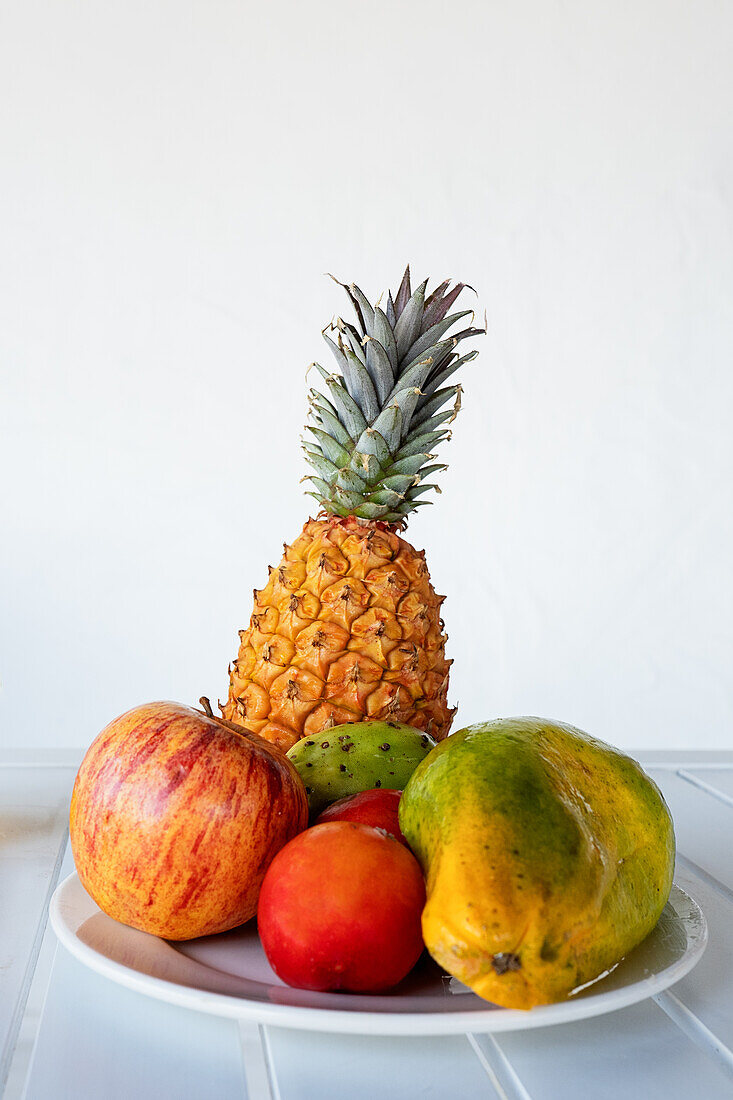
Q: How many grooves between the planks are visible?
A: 6